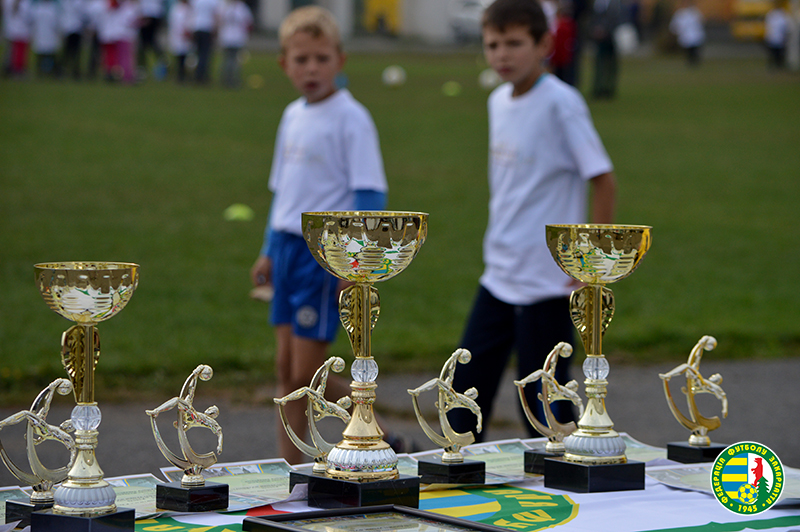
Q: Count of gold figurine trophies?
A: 6